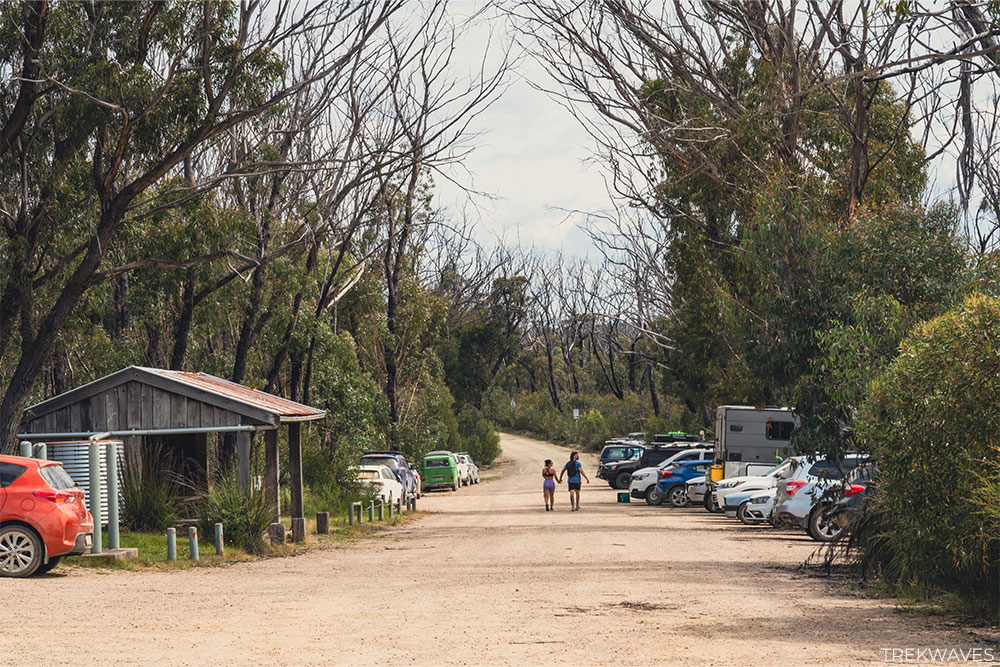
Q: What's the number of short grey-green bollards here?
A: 11